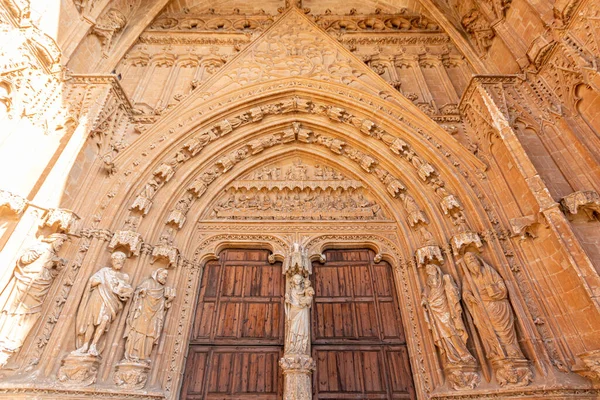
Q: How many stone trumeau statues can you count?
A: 1